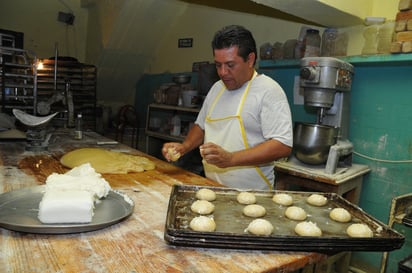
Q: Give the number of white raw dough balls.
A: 12